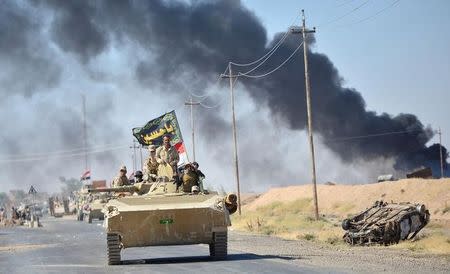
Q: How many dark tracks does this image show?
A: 2